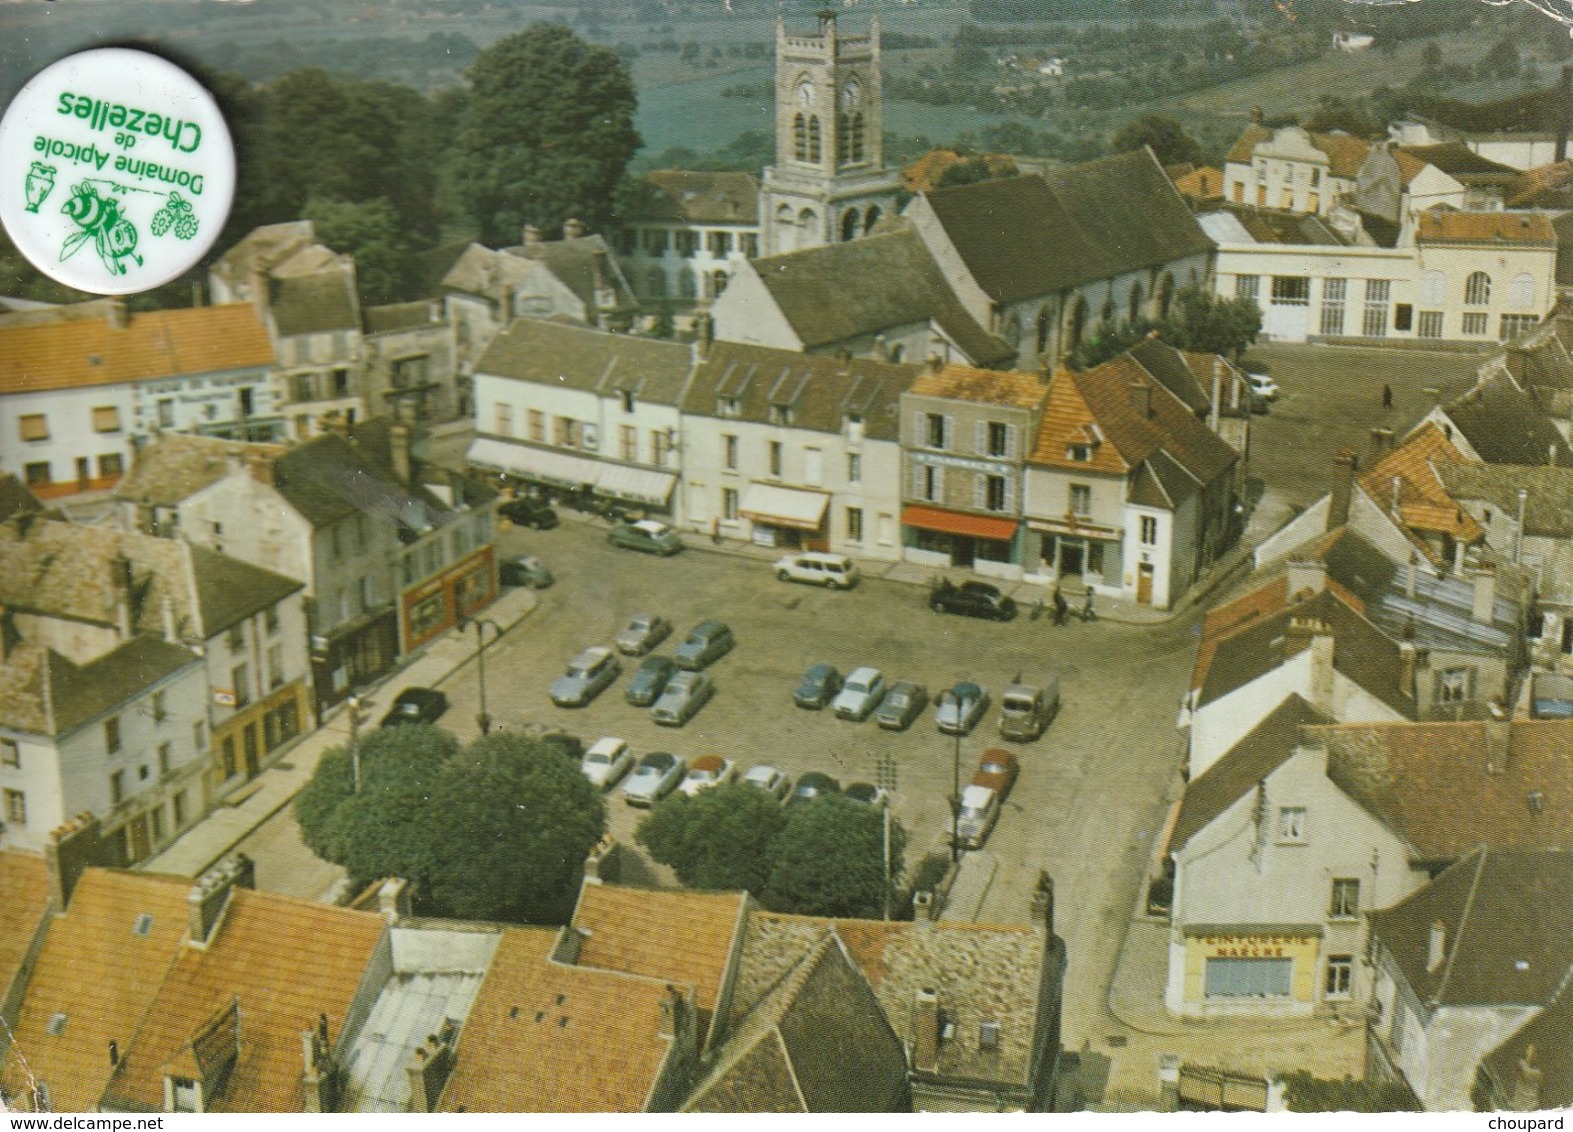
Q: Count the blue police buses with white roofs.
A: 0